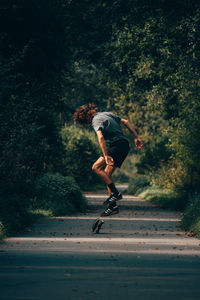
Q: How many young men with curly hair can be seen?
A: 1